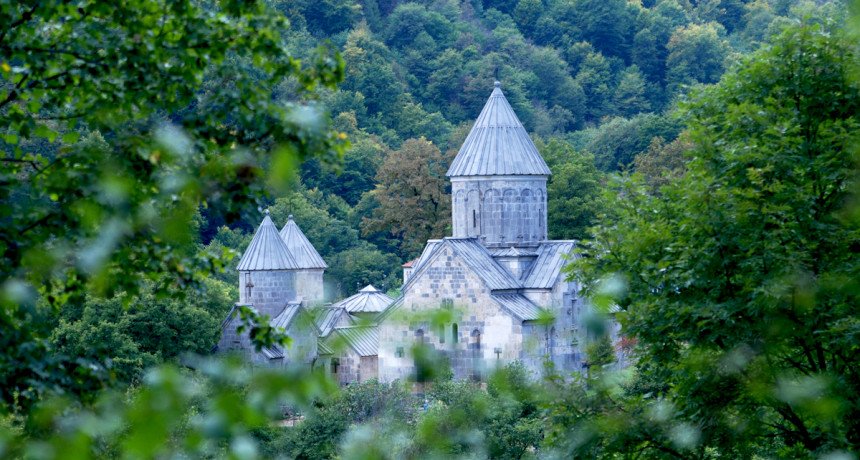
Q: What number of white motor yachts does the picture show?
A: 0